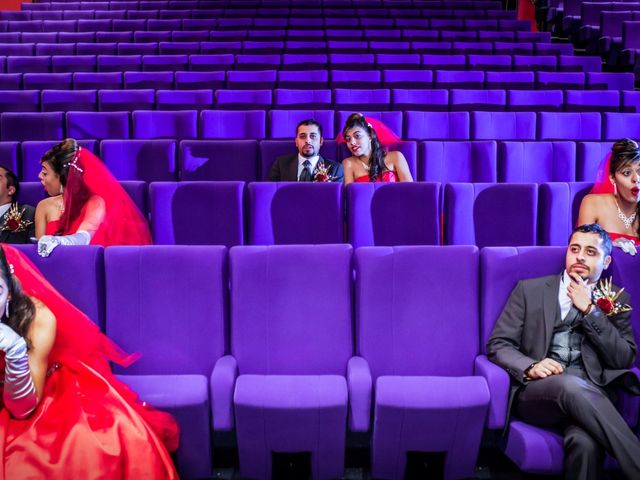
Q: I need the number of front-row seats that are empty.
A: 3